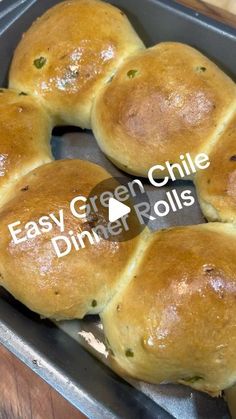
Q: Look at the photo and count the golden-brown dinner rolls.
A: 6